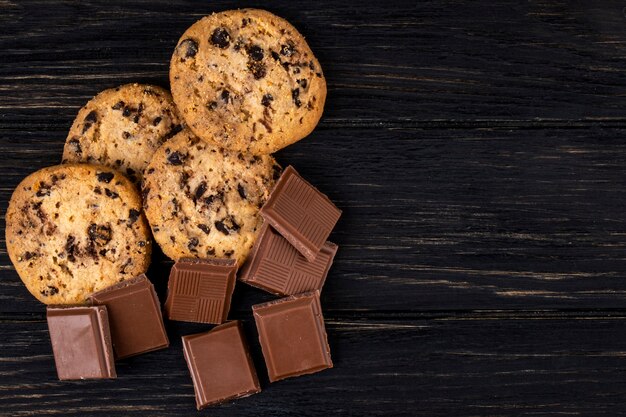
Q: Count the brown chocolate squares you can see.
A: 7